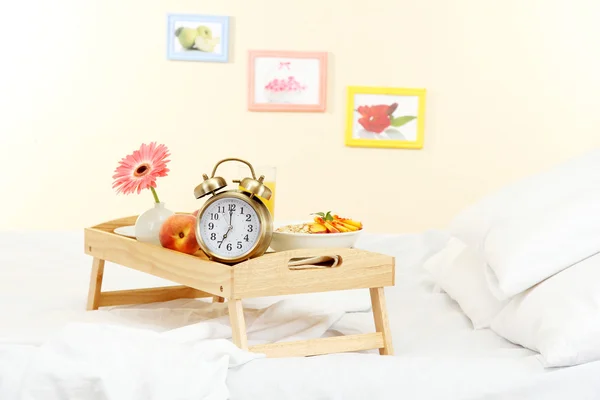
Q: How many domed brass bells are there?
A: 2